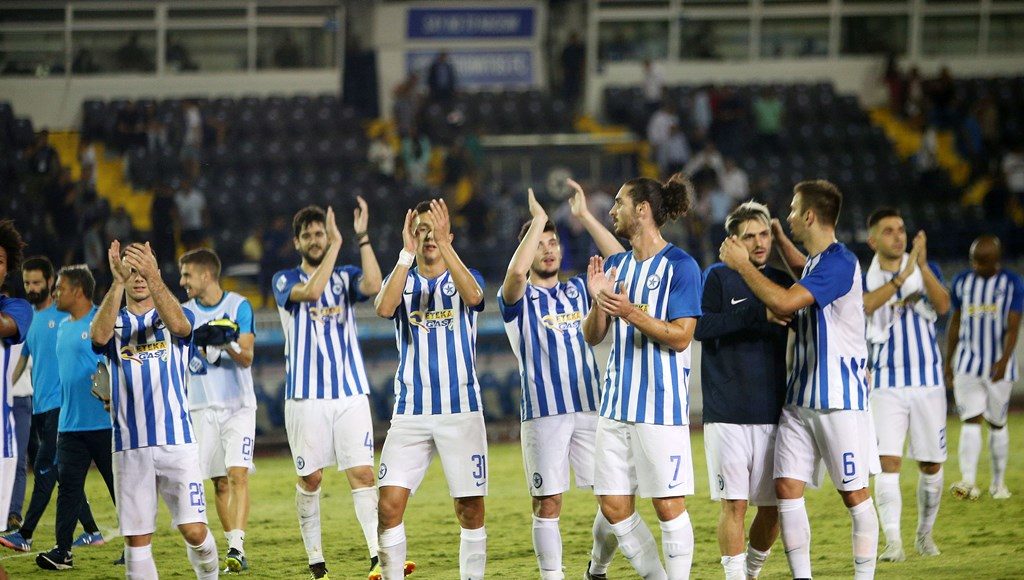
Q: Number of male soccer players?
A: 11